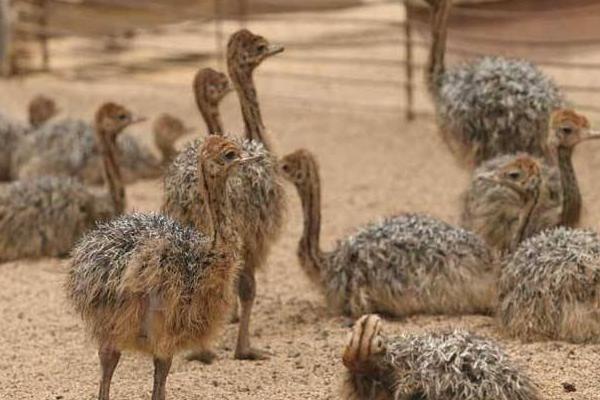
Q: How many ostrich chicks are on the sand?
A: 11